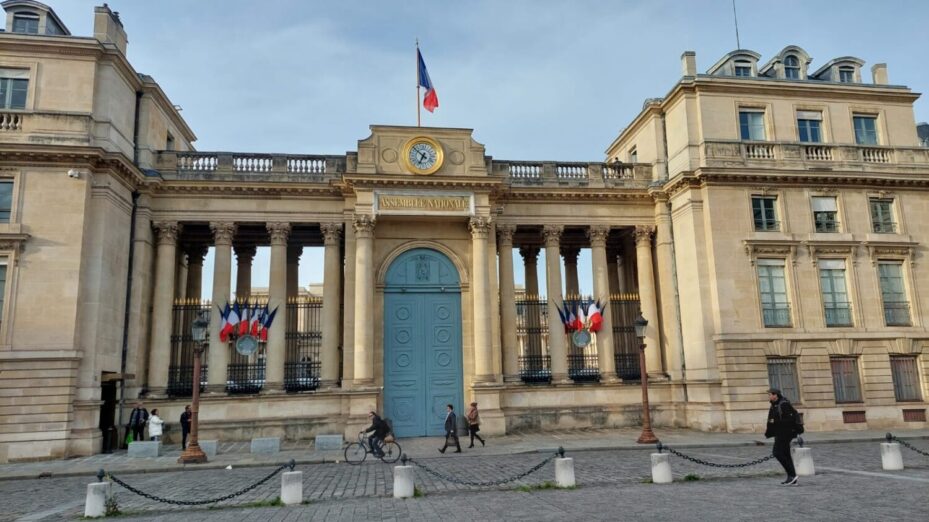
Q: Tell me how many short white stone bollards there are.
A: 7